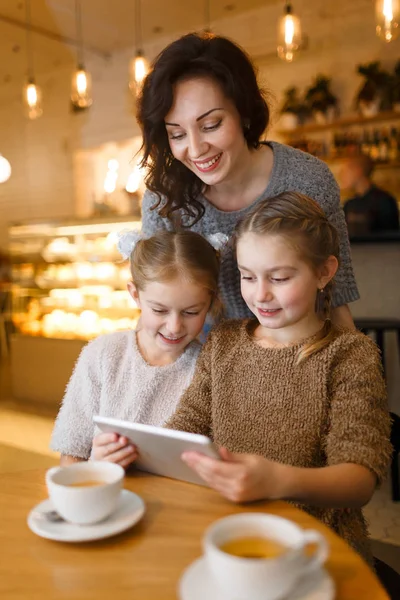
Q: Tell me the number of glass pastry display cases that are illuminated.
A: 1